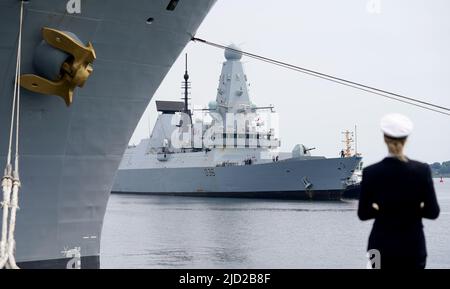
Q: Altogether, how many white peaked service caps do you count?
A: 1